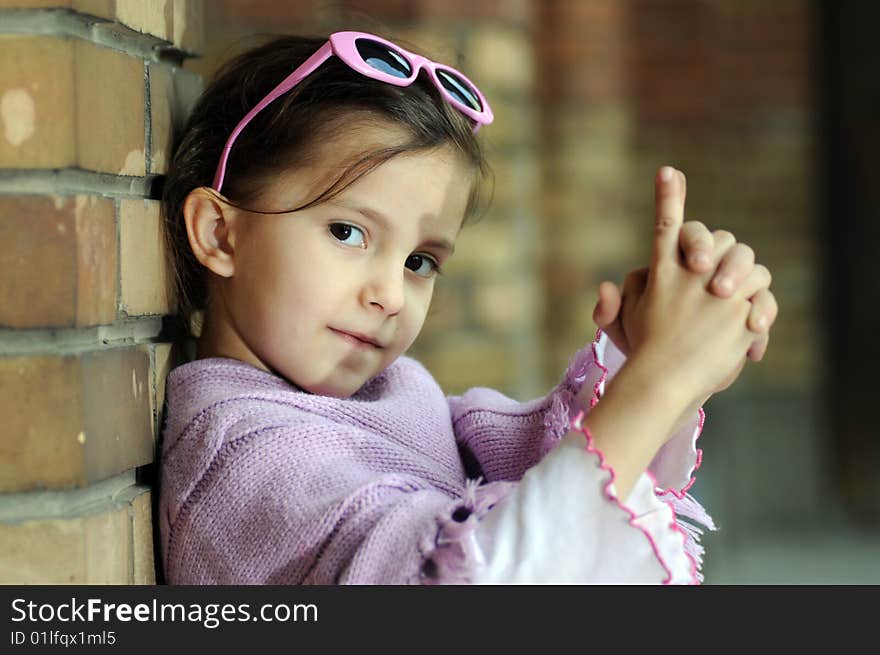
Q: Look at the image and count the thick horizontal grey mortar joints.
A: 4